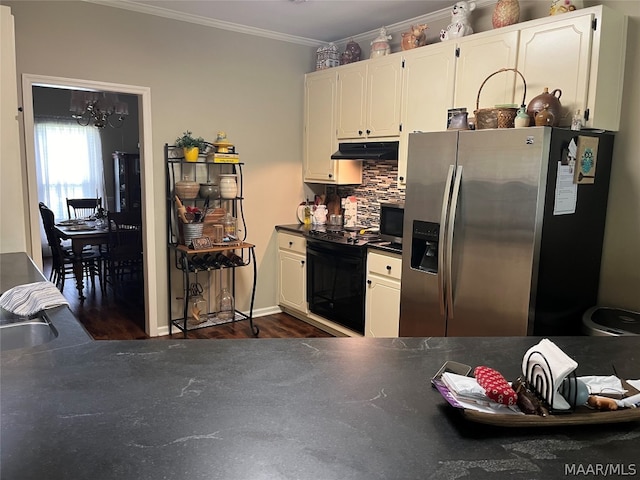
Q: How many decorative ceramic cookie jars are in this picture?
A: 7